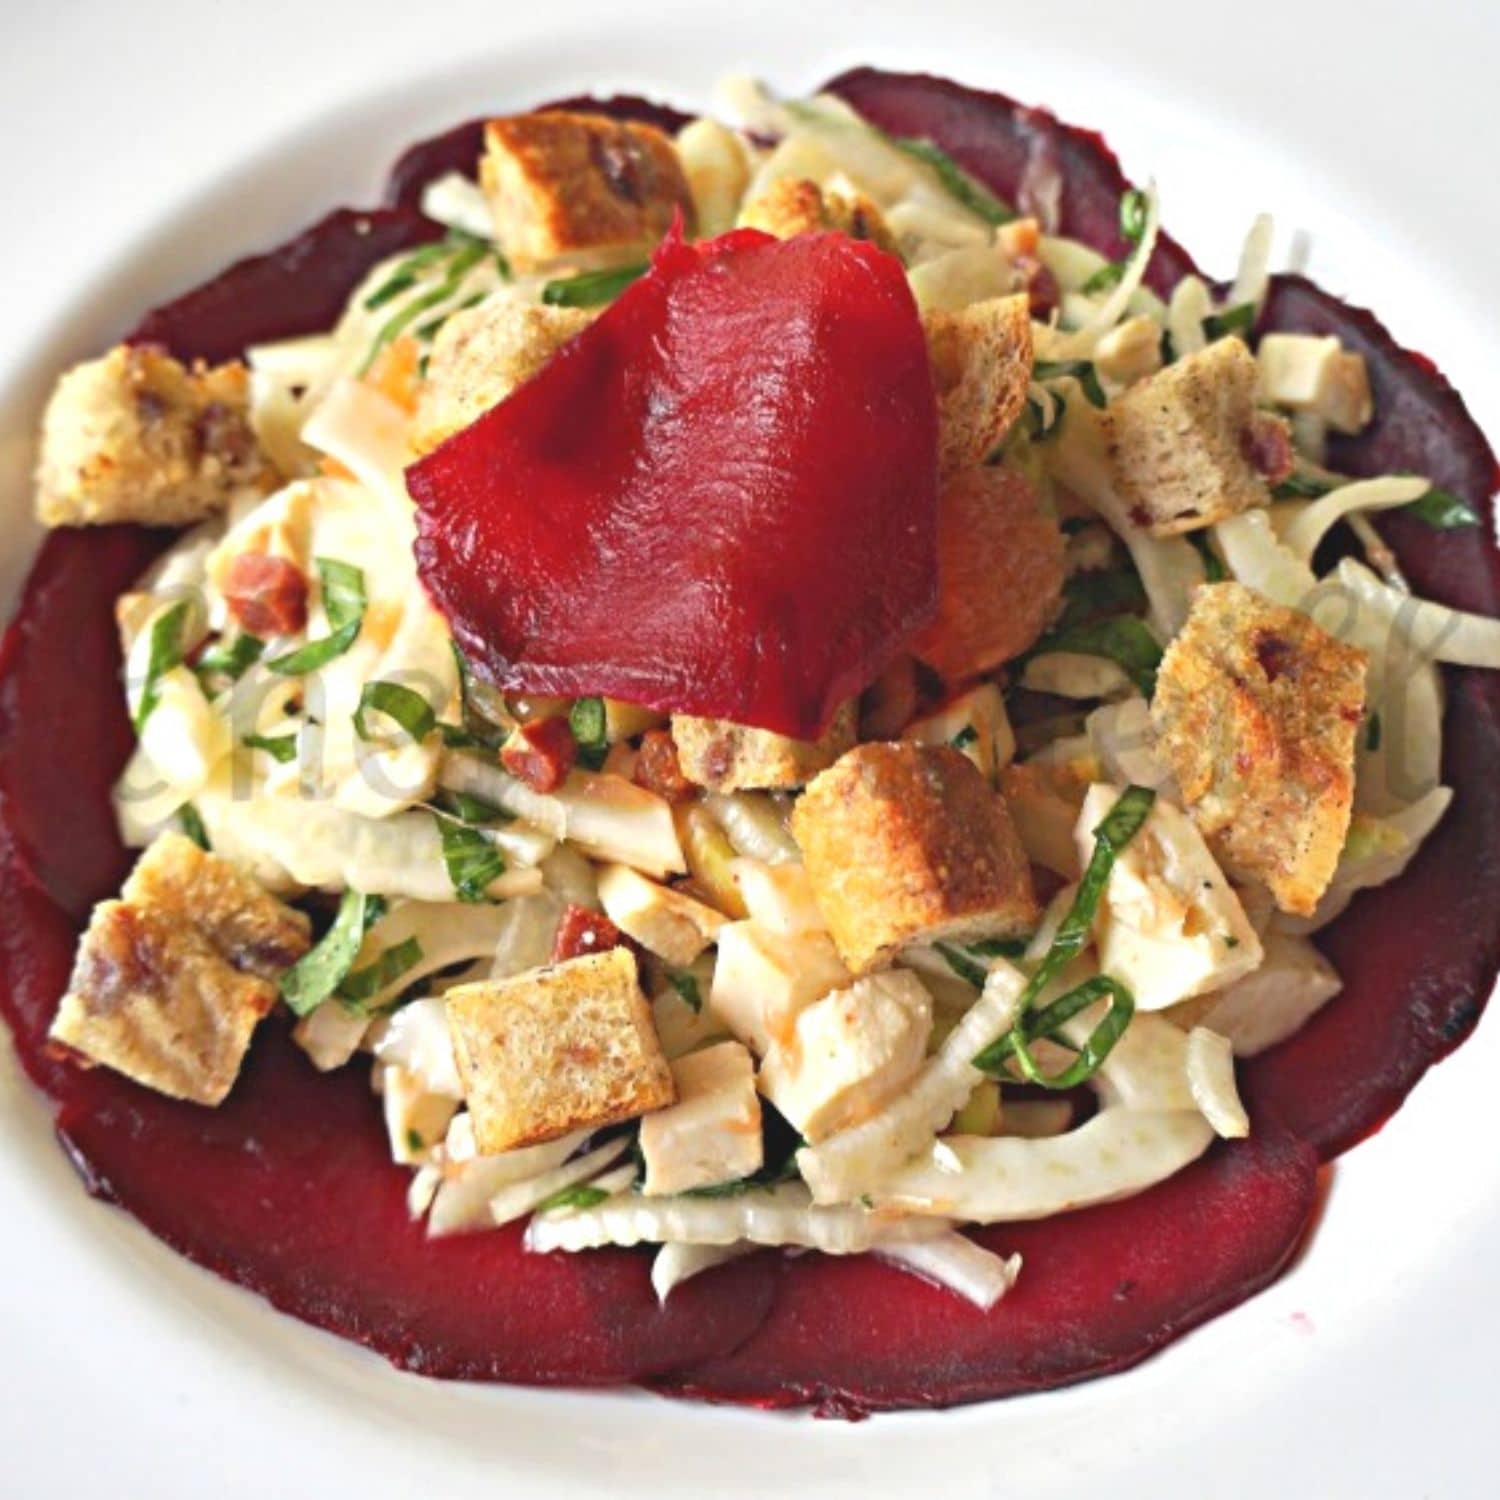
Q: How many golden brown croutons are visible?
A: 11